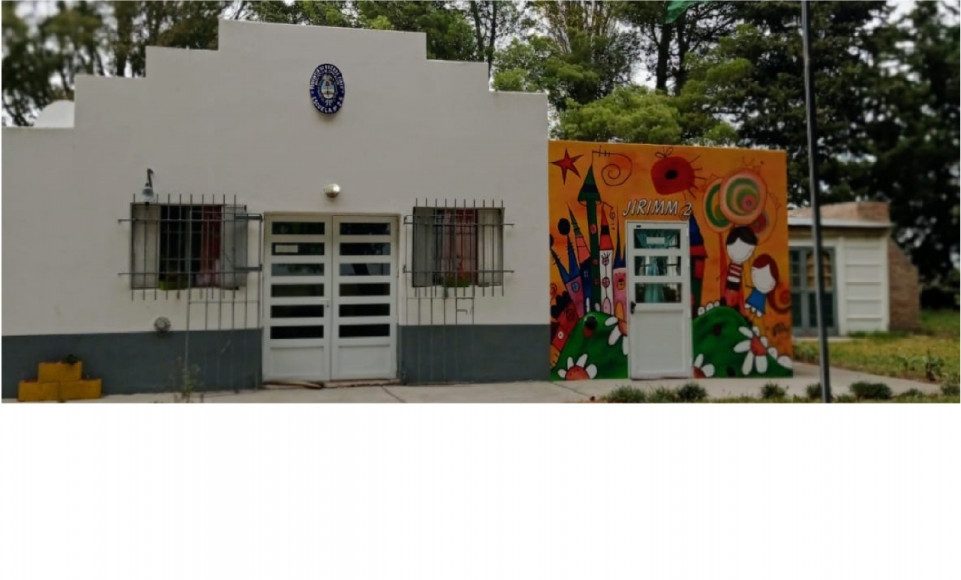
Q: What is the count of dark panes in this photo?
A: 12